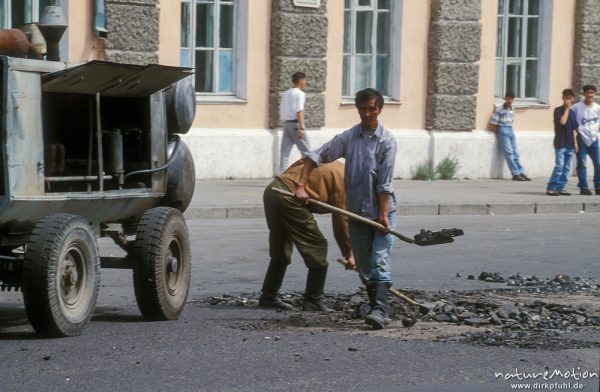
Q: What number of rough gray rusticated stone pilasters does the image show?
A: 4